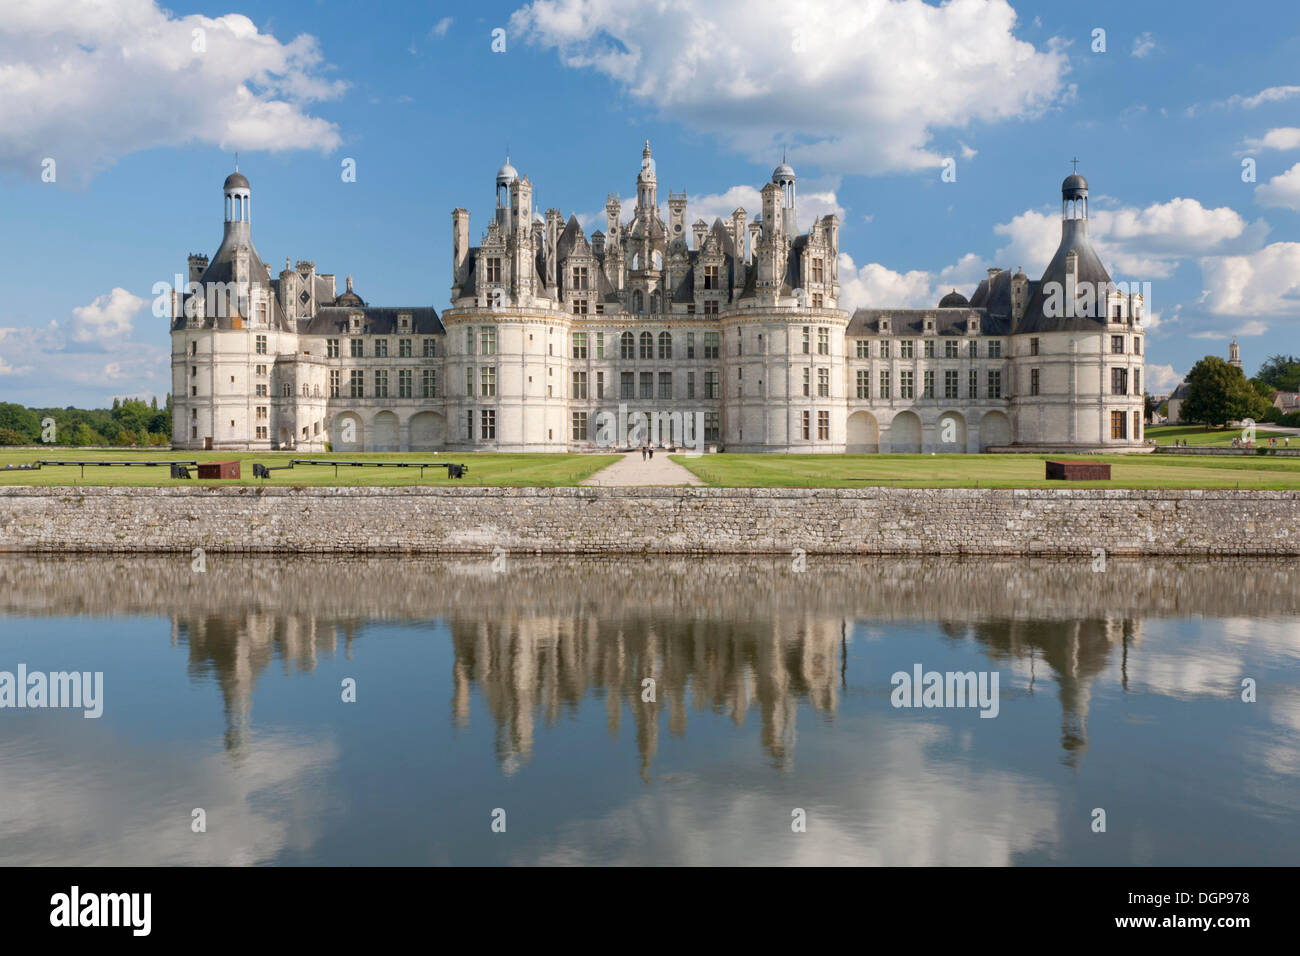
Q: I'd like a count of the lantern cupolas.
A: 5